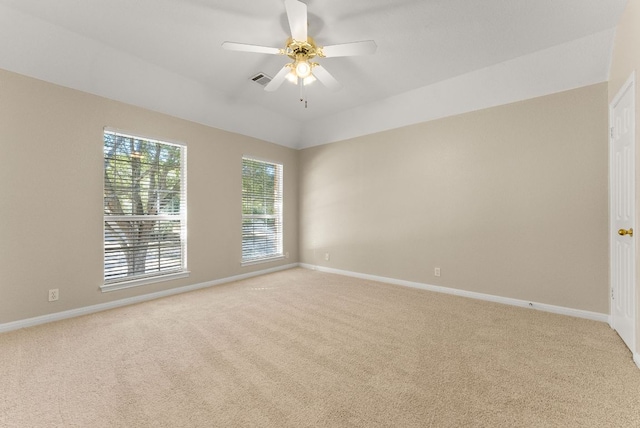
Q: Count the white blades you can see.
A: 5